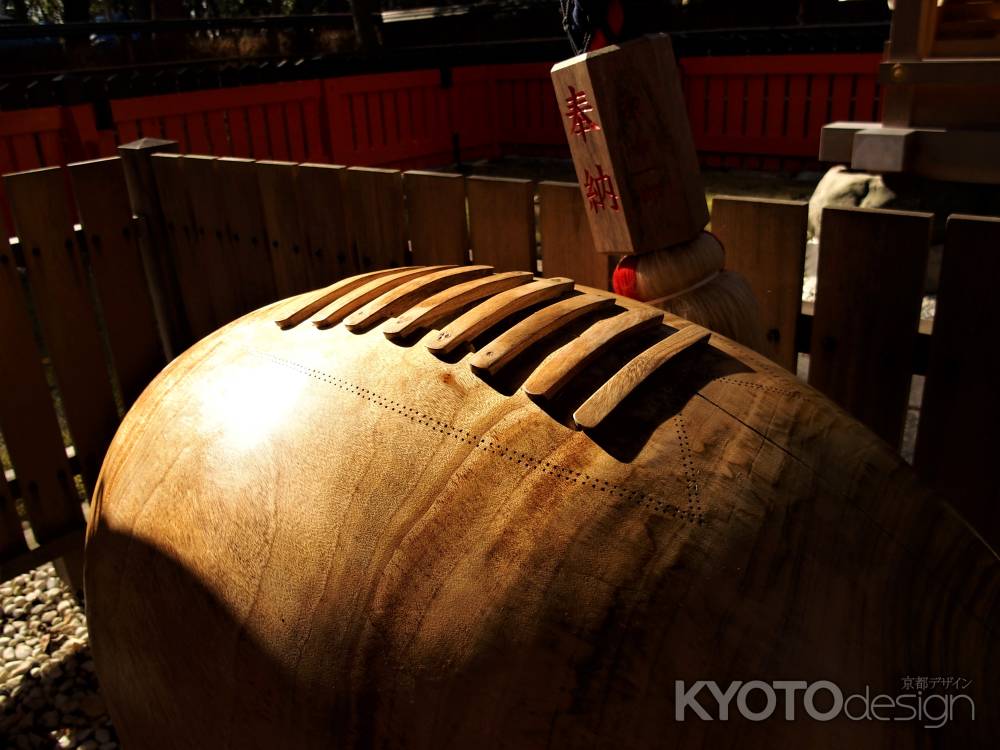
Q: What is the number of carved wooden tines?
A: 8